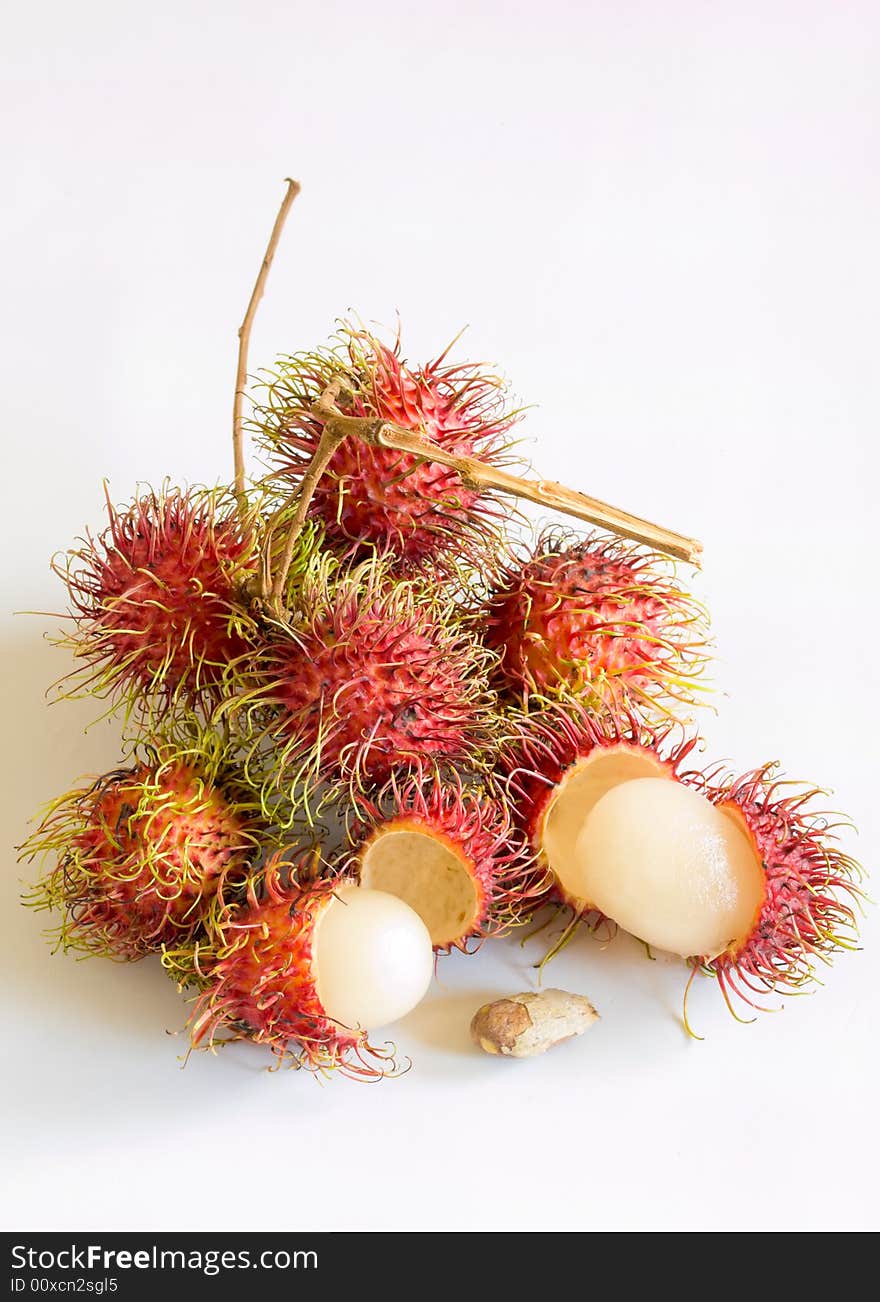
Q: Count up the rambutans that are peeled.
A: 2